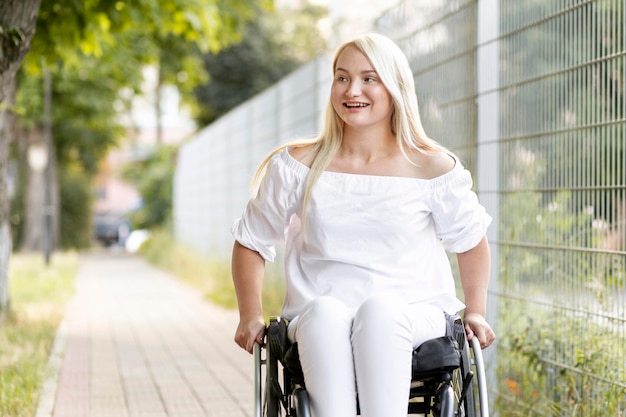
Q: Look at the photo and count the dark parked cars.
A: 1